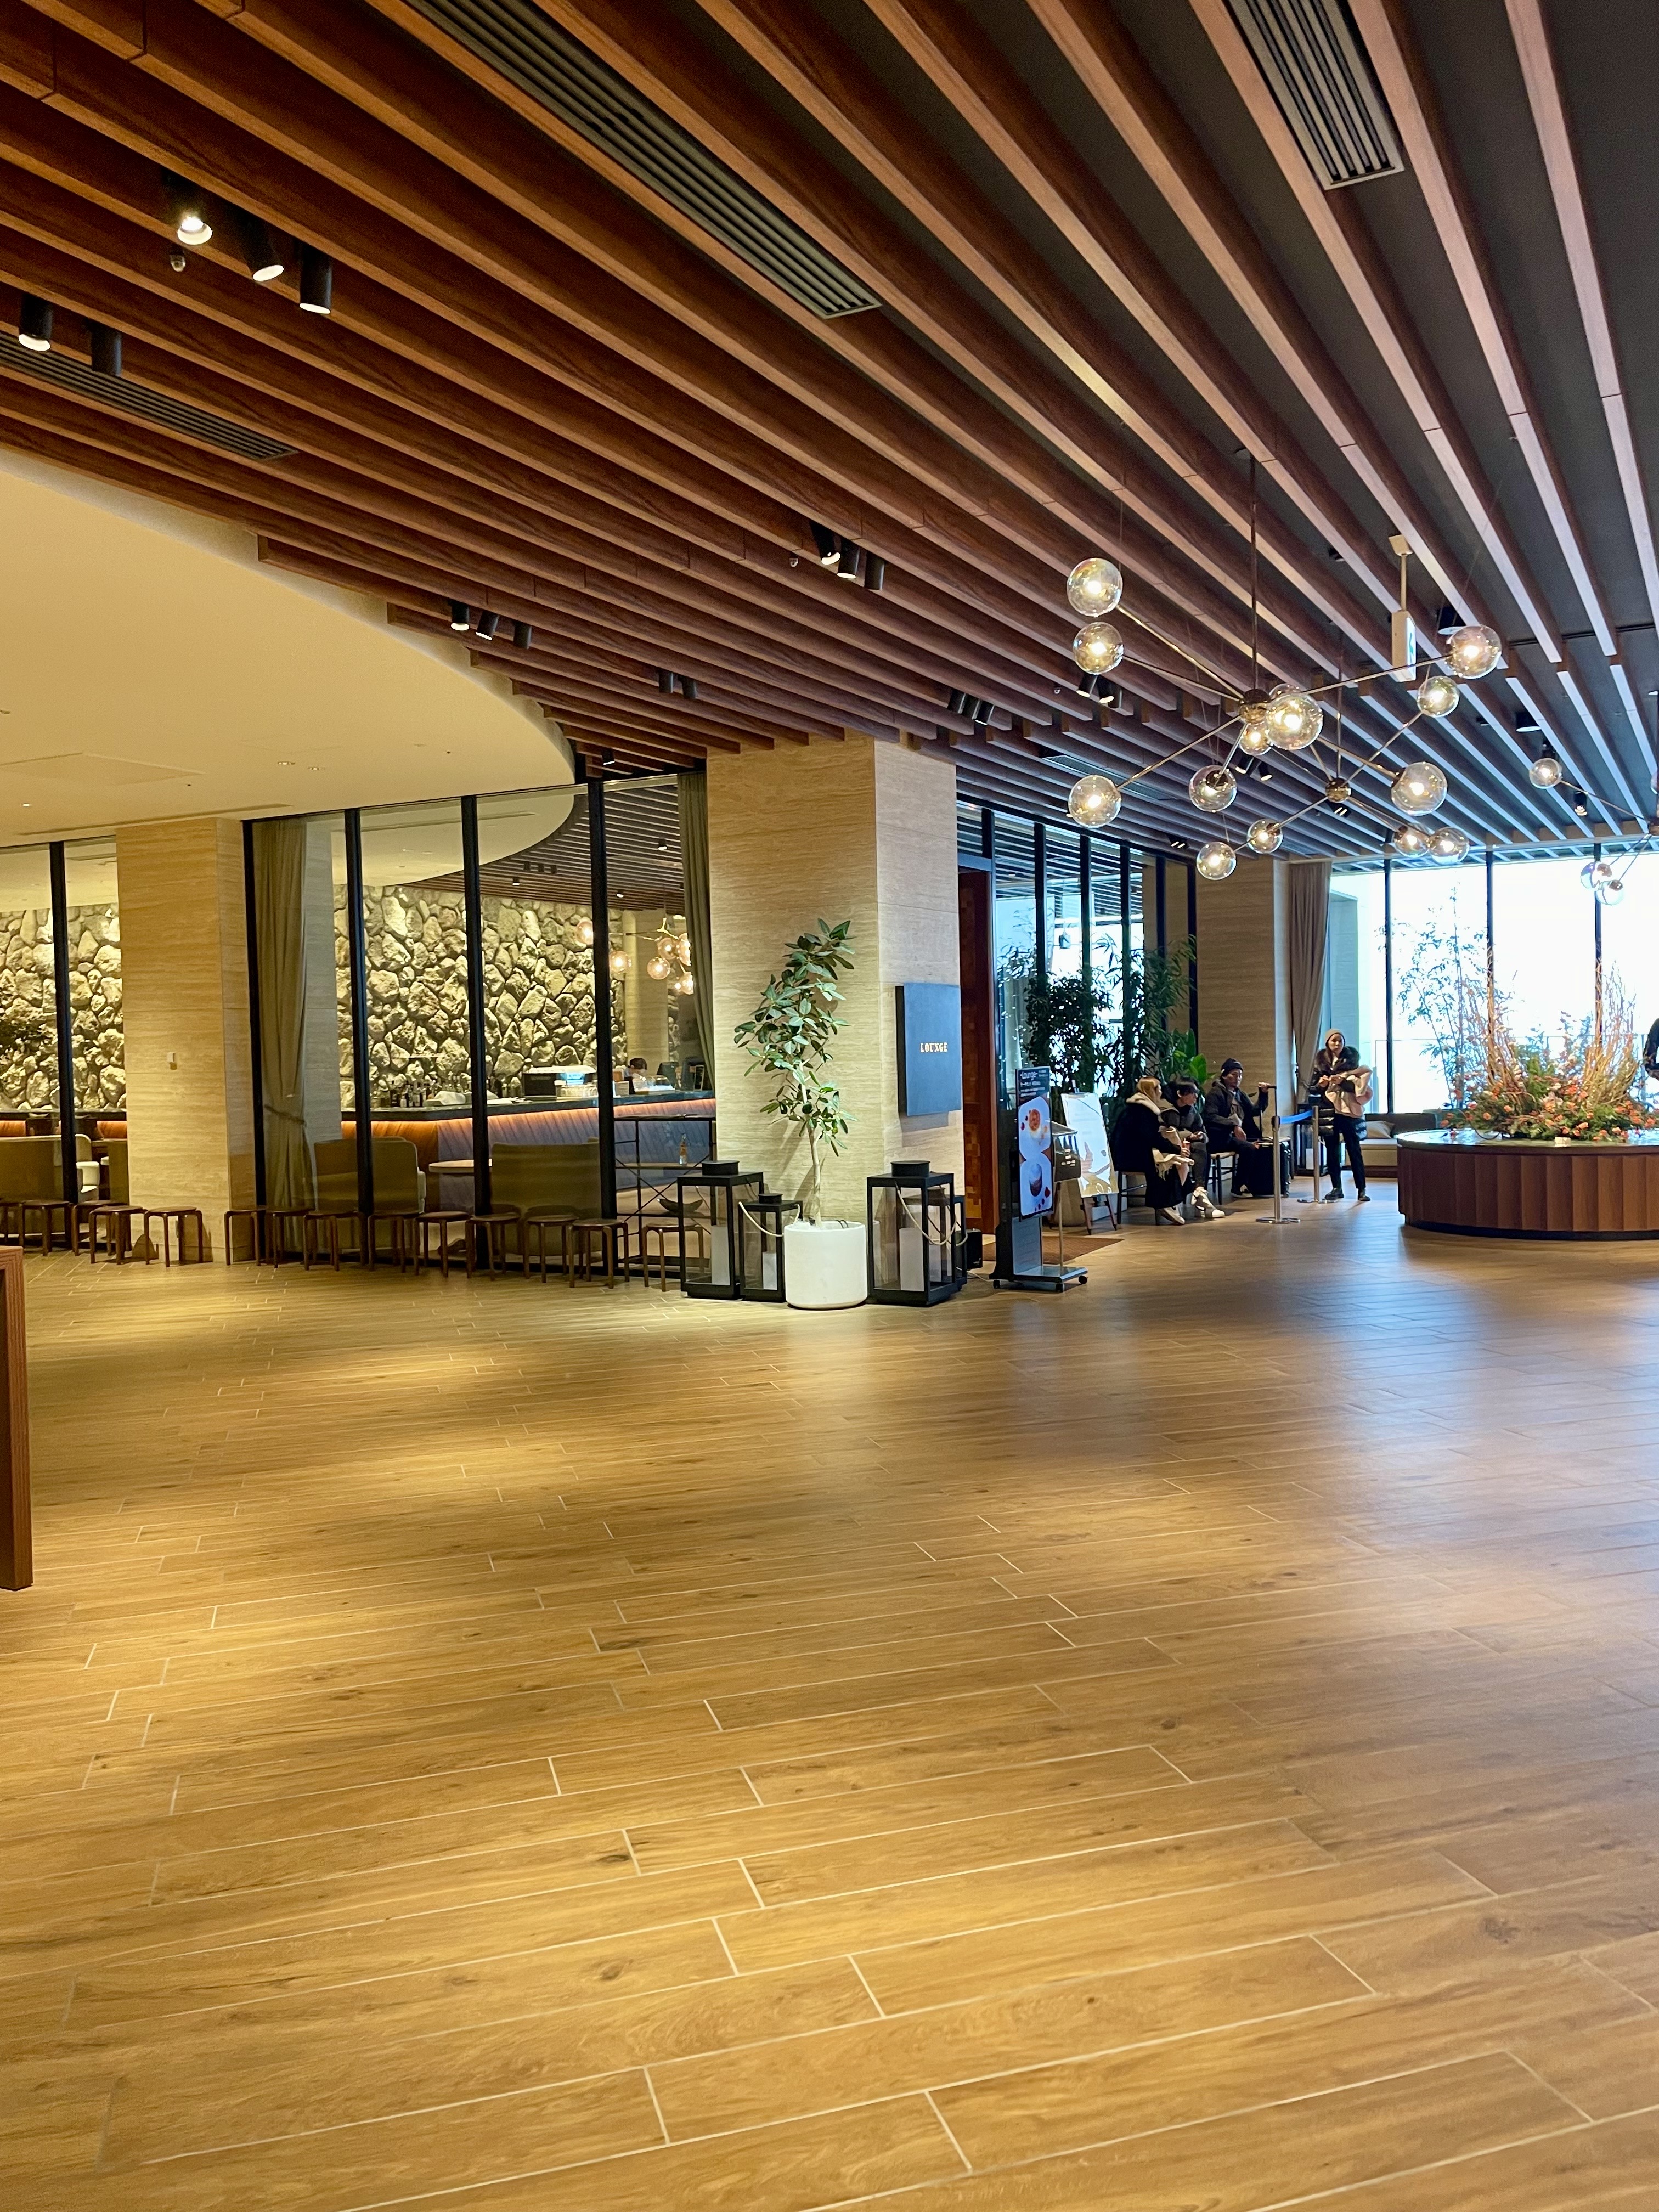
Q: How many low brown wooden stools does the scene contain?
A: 14